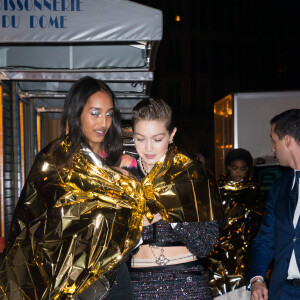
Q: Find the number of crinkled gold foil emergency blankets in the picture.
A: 3